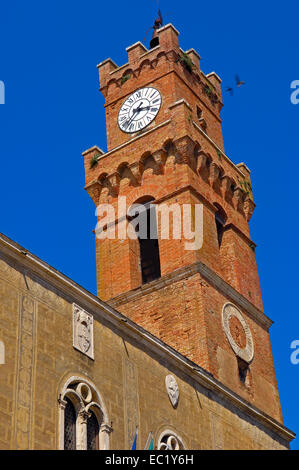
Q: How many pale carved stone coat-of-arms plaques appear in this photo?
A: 2